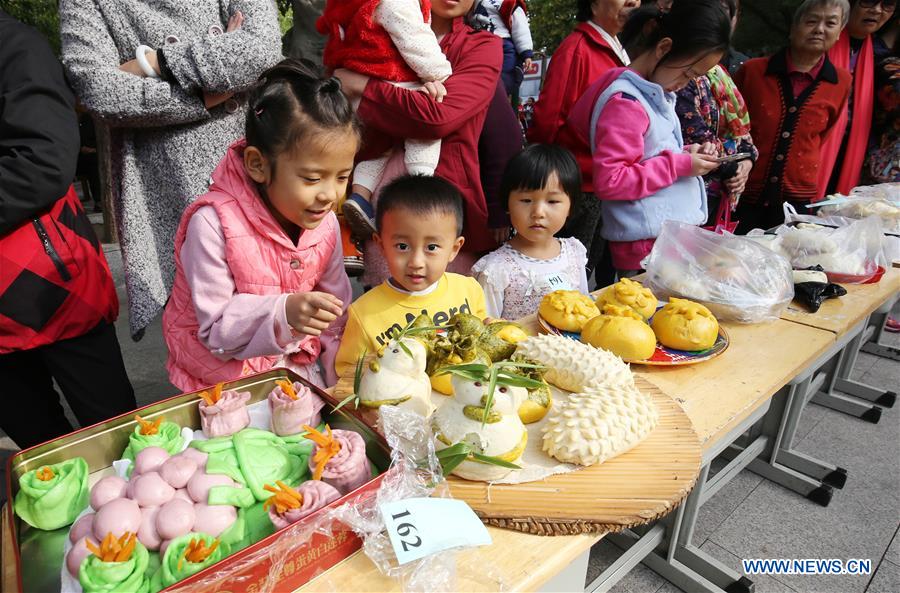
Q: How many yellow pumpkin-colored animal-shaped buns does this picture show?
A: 4